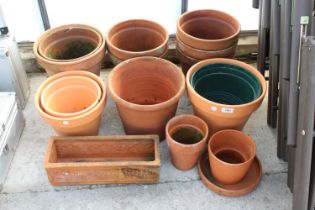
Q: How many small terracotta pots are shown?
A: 2